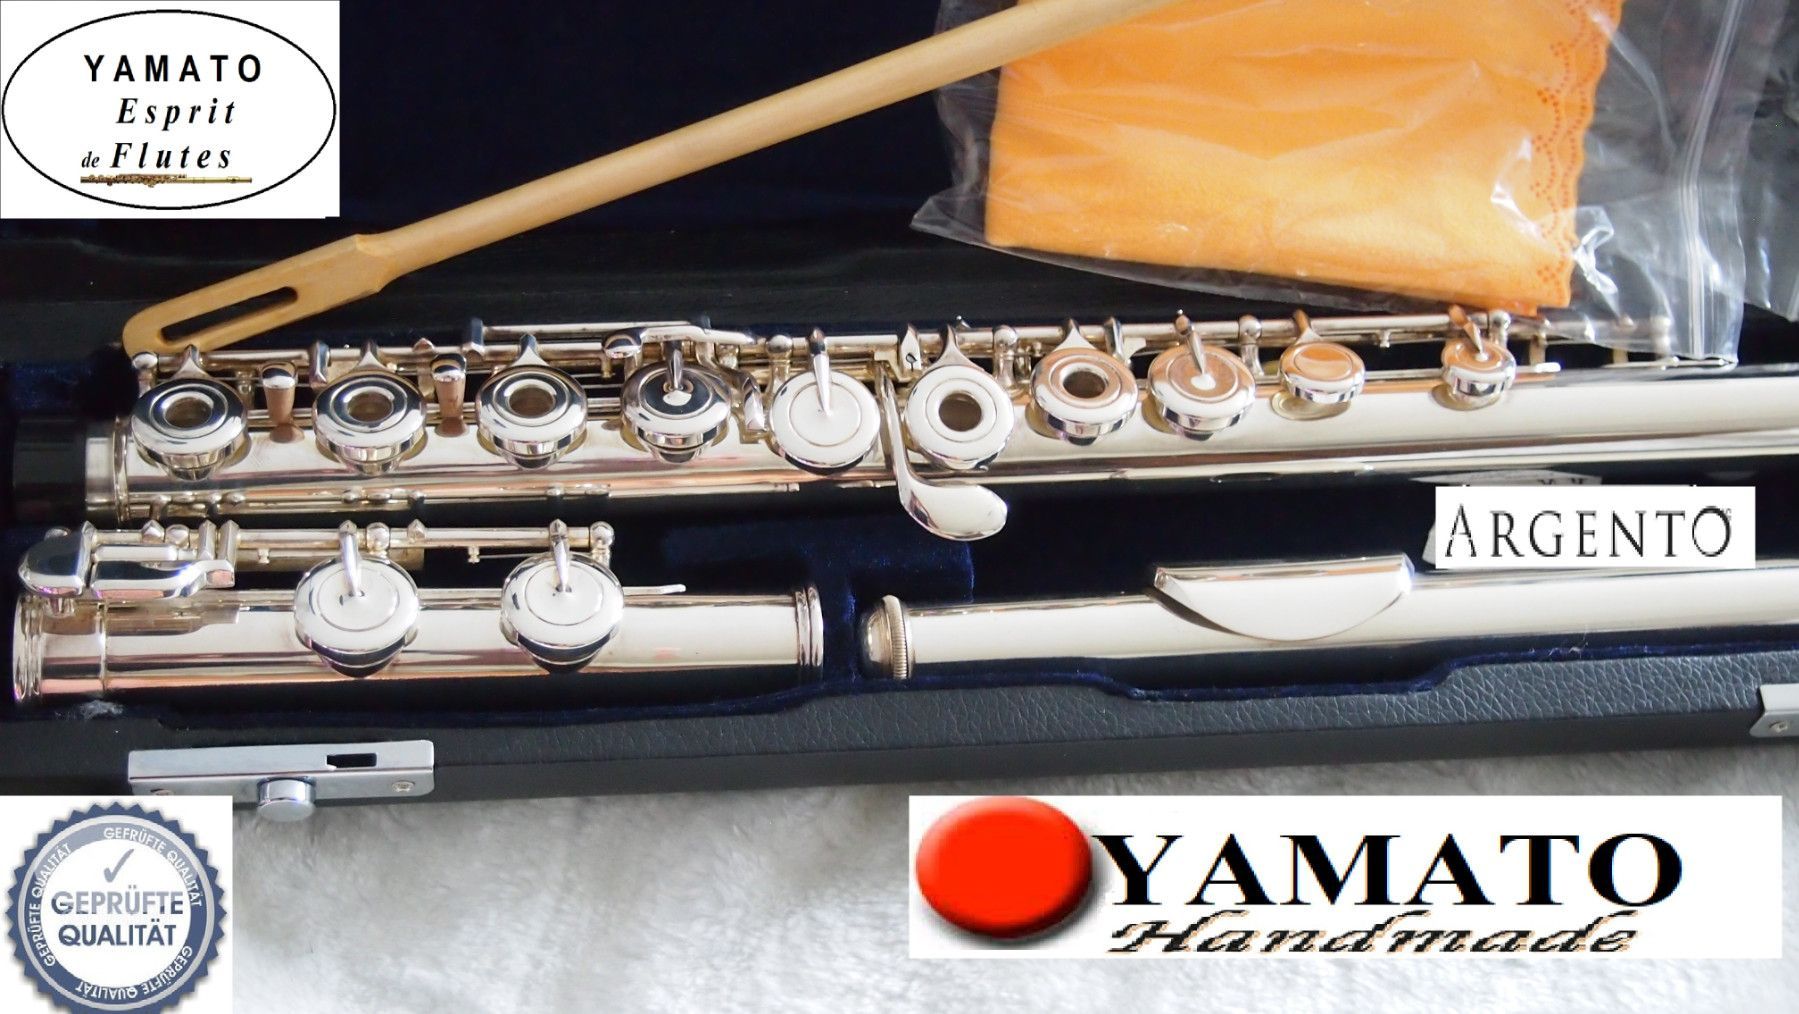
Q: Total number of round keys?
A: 12